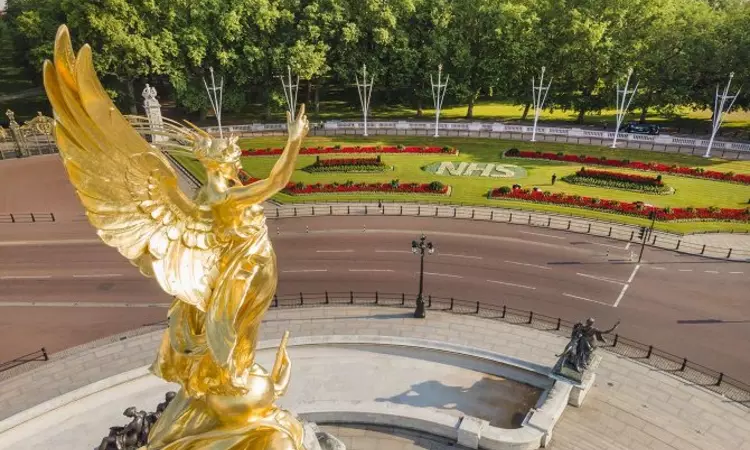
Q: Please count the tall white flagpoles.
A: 7